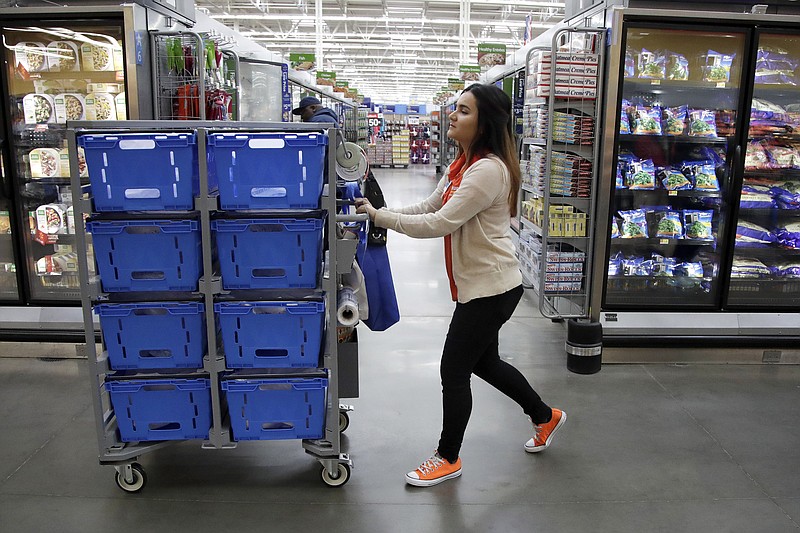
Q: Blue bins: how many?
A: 8